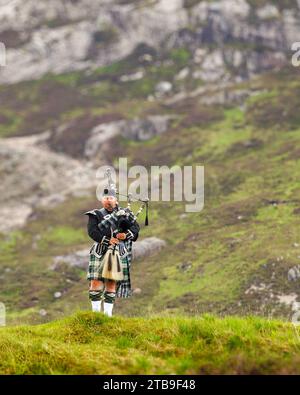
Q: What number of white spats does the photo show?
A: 2